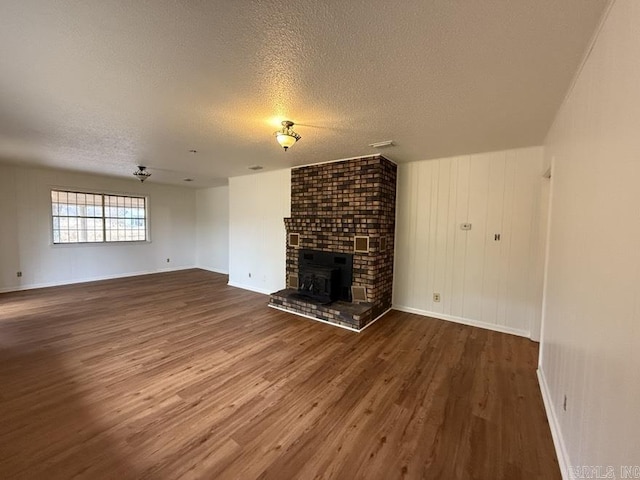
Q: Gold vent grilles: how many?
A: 5